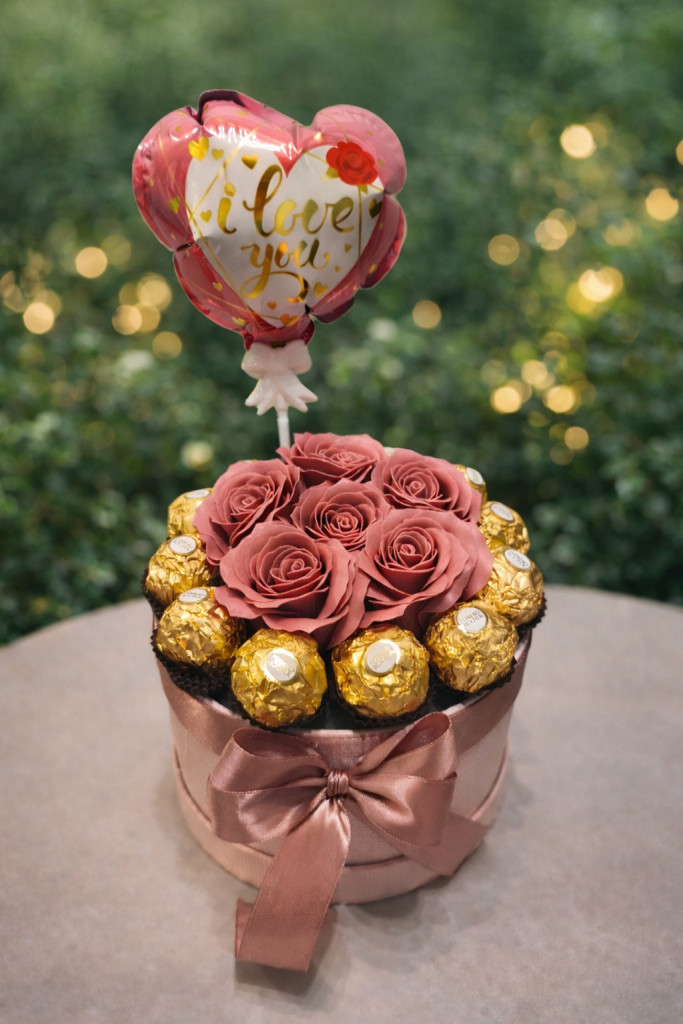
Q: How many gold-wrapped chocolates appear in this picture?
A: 9